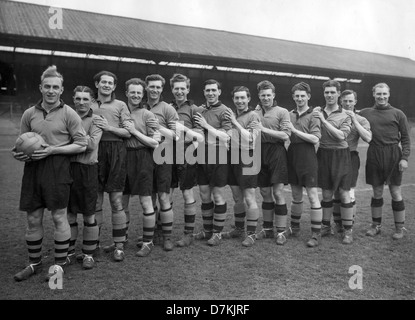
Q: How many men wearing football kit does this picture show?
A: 13